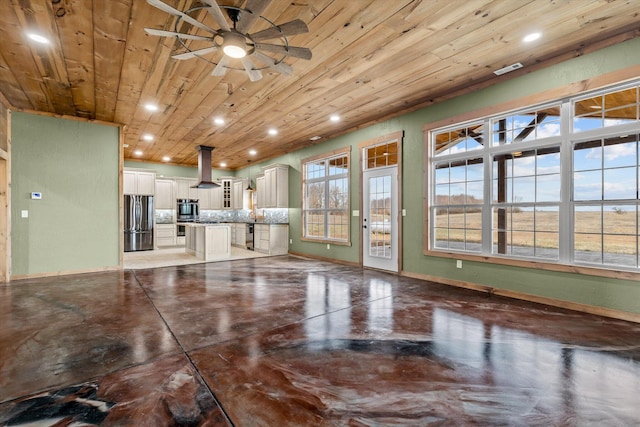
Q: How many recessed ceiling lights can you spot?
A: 11